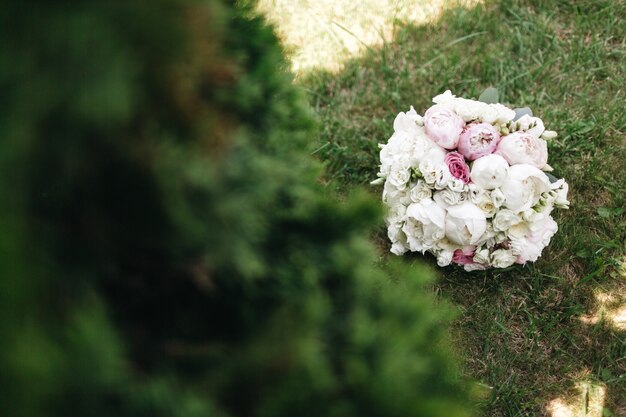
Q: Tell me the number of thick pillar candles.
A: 0